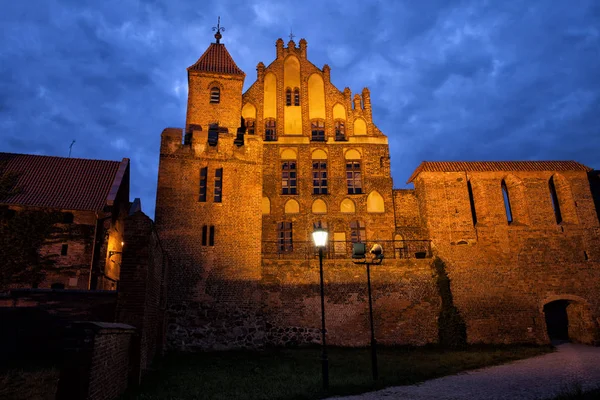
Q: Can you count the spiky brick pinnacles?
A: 8